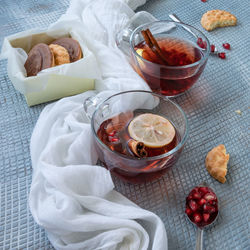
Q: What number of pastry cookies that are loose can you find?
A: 2